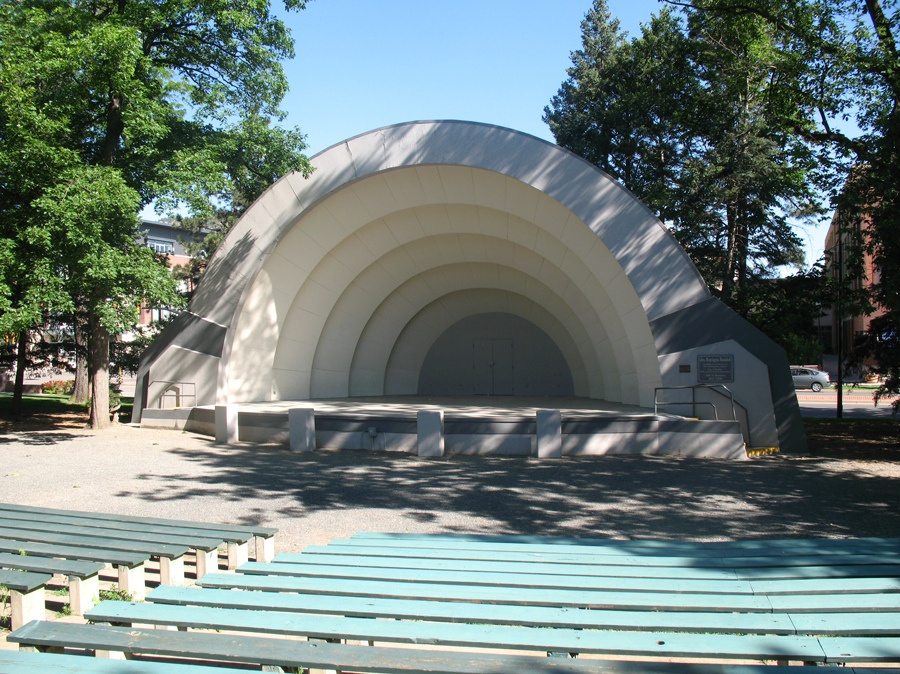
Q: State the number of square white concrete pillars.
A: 4